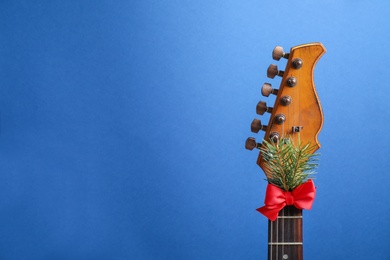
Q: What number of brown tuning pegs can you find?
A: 6